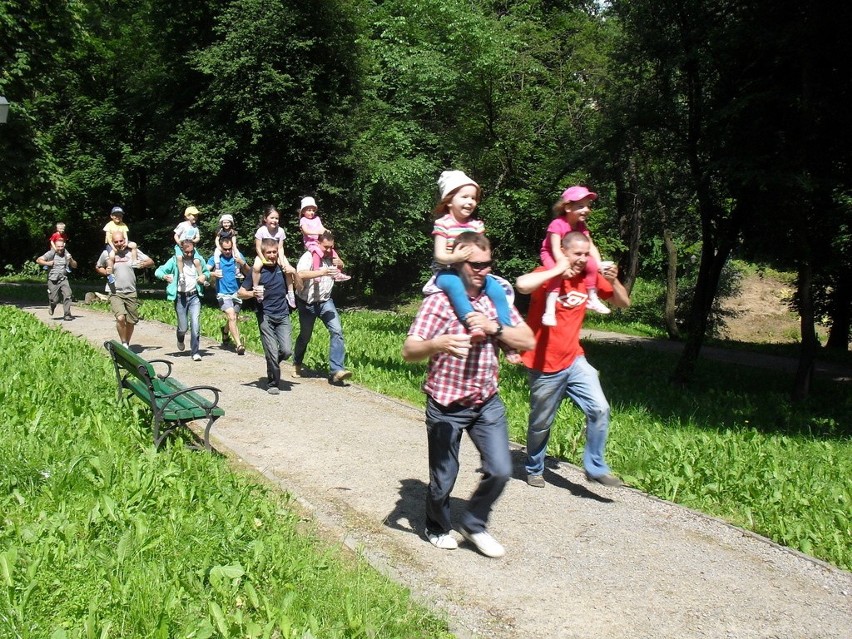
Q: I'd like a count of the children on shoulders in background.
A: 6